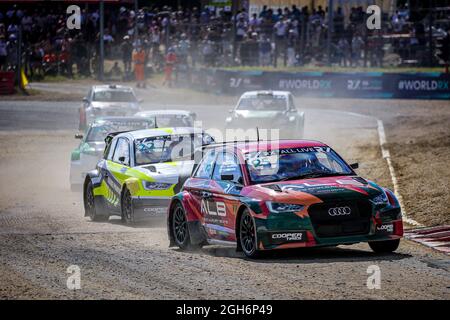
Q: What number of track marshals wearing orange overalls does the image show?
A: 2